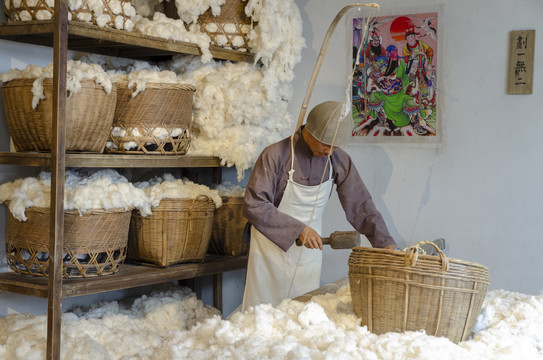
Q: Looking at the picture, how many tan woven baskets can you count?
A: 8